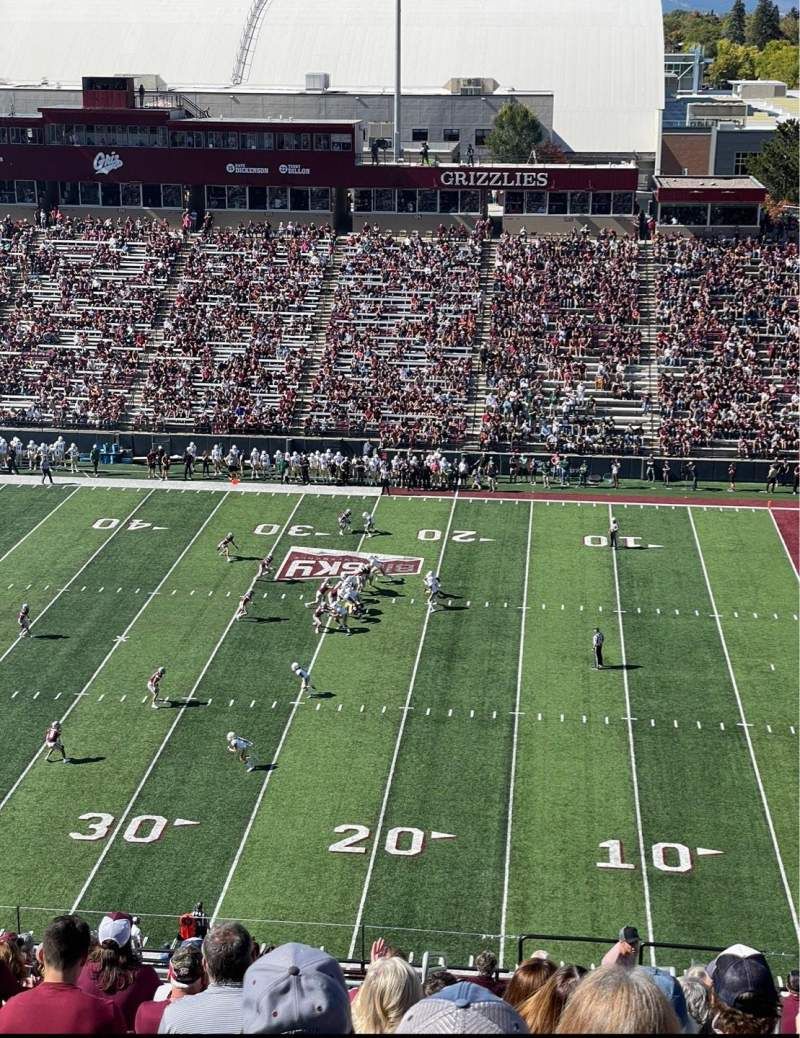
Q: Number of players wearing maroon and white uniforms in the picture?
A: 11